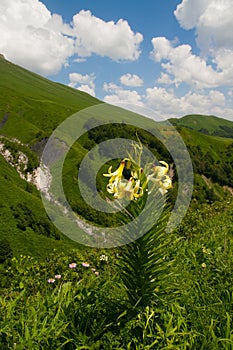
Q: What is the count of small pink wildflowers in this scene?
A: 6